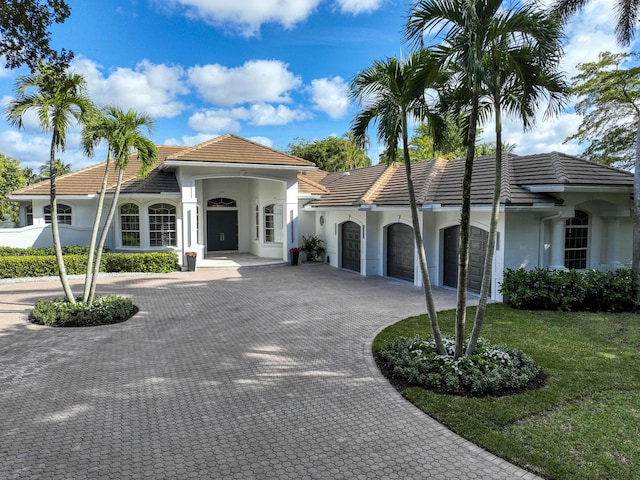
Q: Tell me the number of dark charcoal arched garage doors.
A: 3